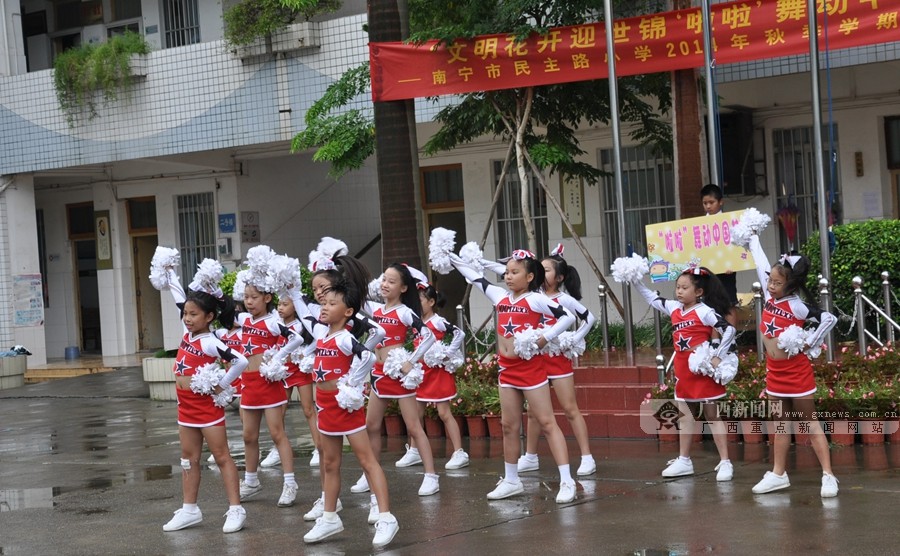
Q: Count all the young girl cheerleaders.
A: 12